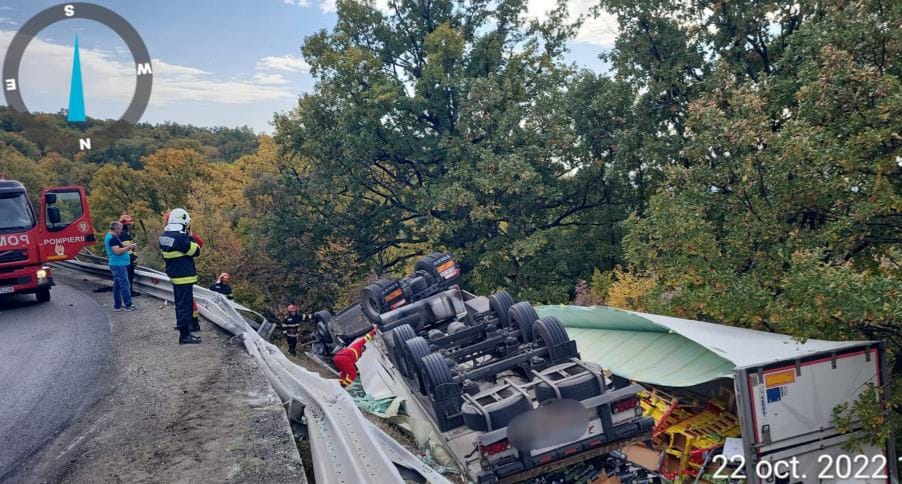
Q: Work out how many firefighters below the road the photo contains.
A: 3